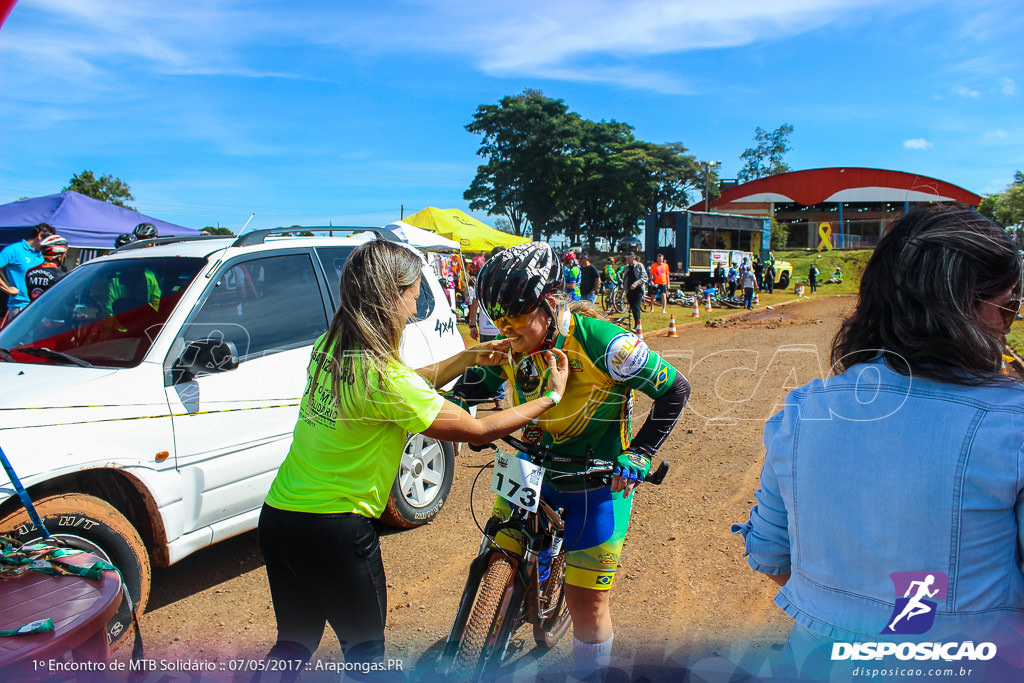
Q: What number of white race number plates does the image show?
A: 1